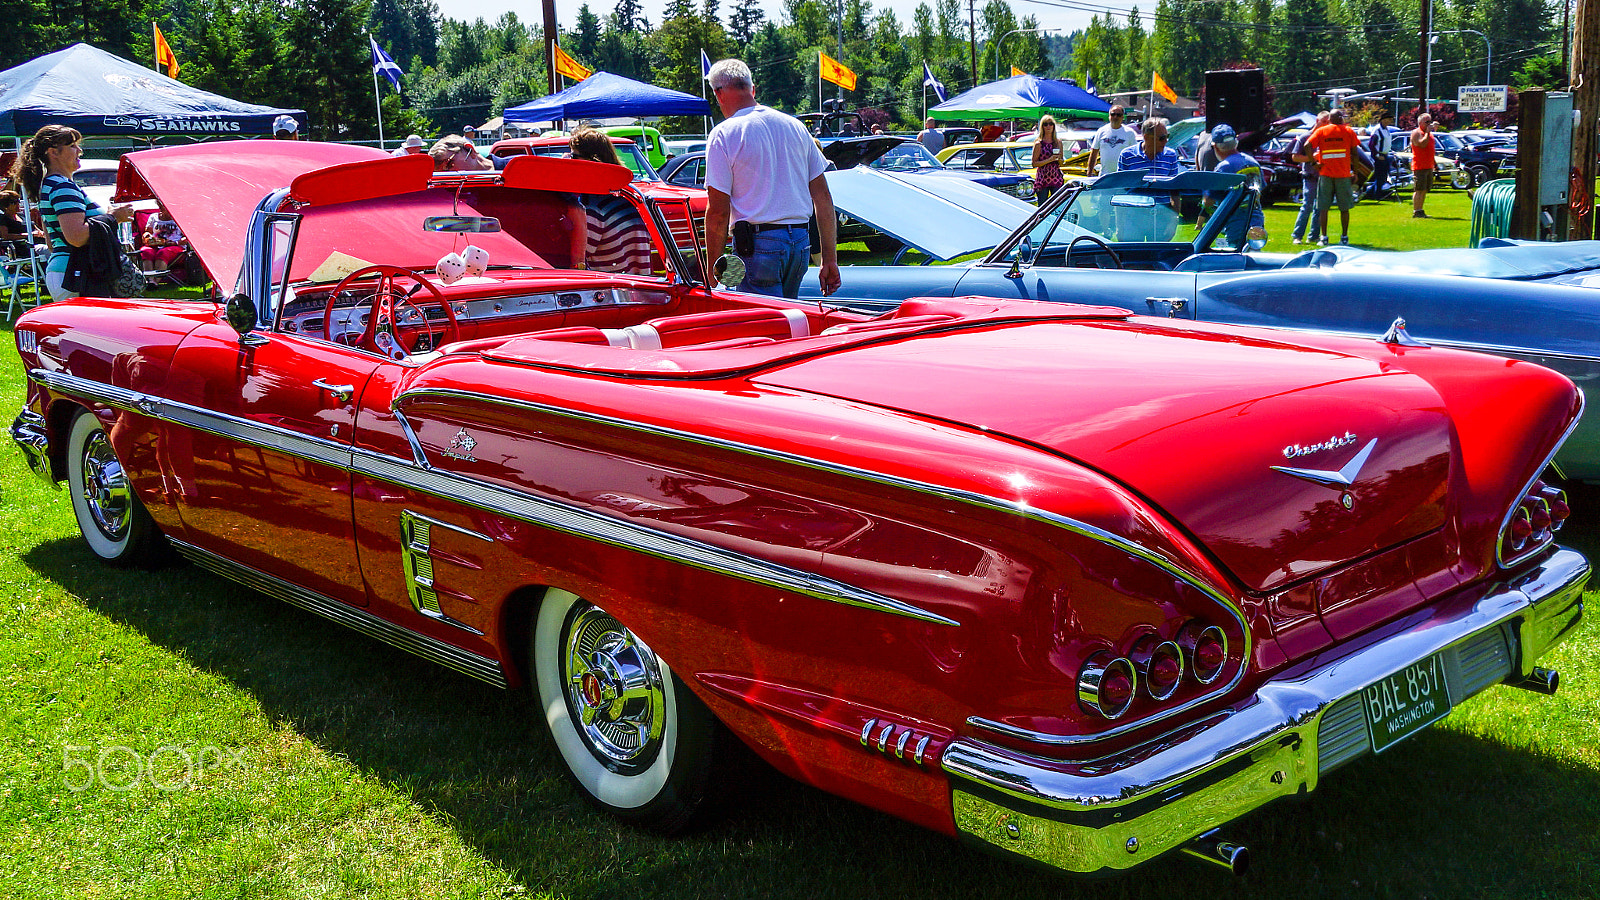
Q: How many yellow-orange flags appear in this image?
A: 5